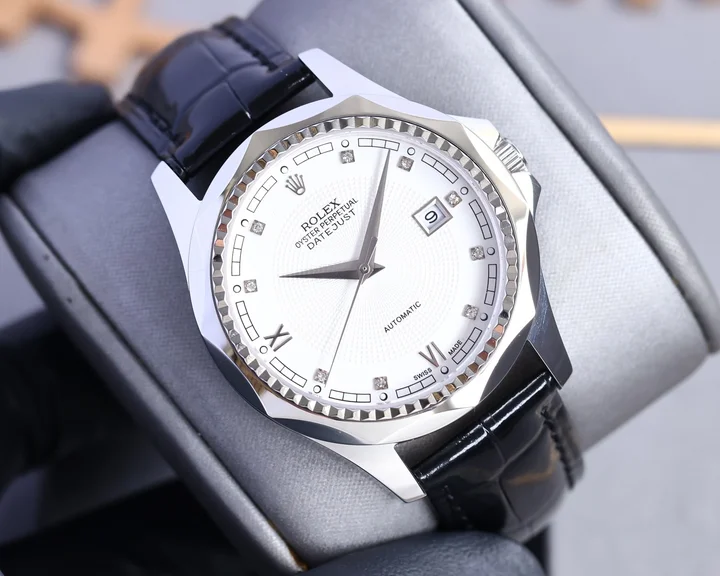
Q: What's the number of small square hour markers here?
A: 9